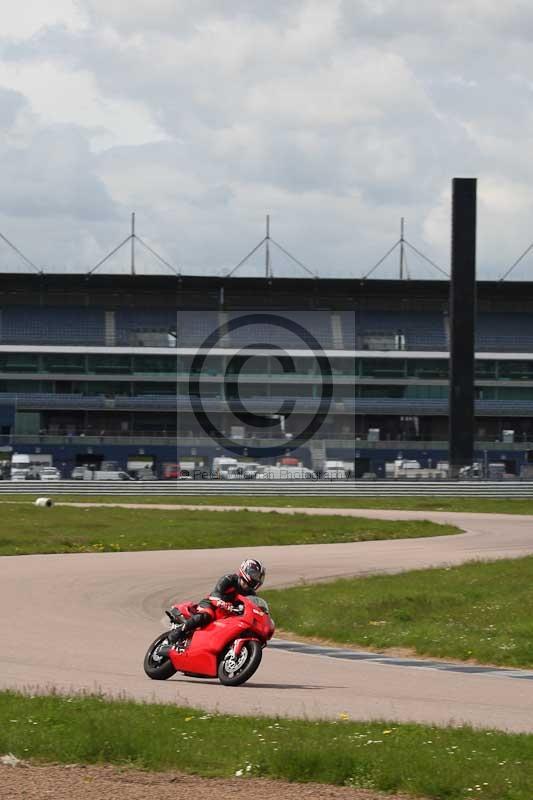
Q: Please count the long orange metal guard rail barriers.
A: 0